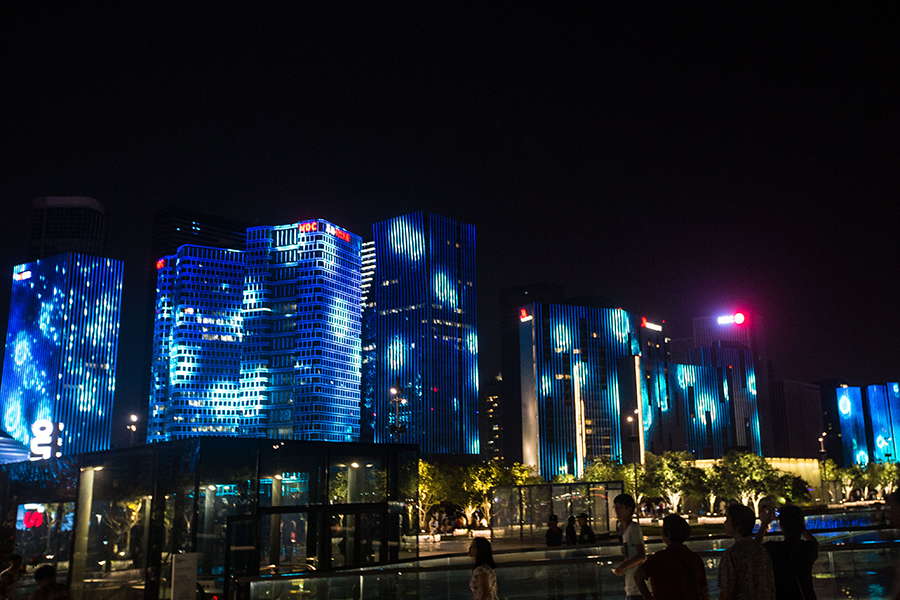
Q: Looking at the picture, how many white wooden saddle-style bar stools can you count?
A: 0